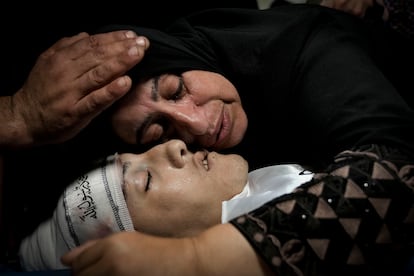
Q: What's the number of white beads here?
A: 4